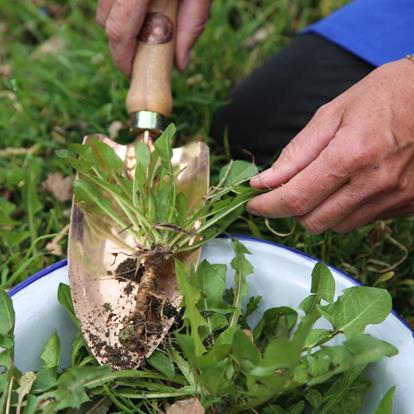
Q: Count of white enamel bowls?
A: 1